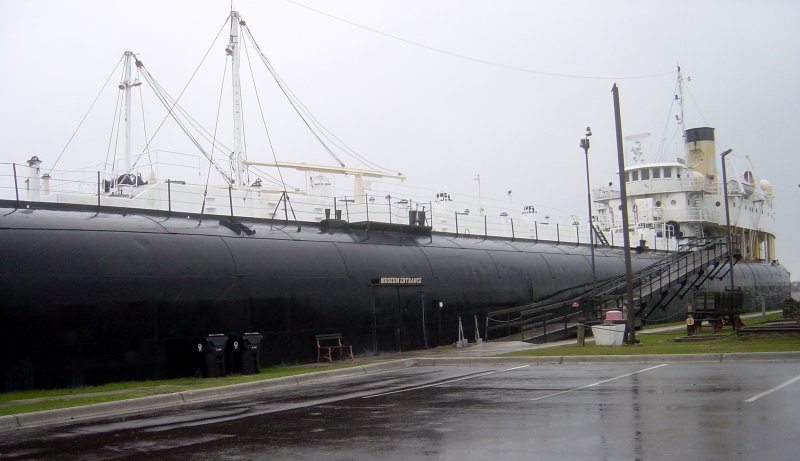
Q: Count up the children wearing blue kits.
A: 0